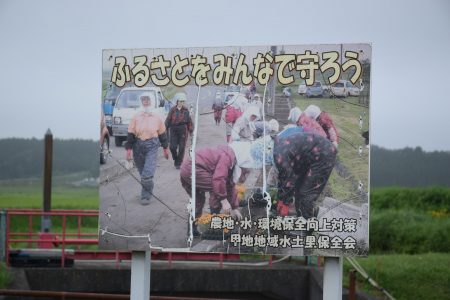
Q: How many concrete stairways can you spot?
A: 1